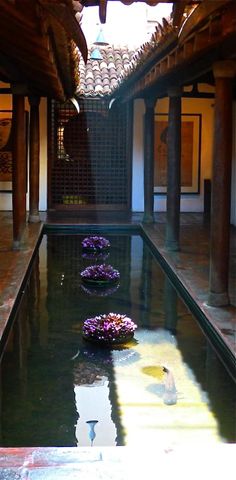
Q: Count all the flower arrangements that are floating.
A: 3